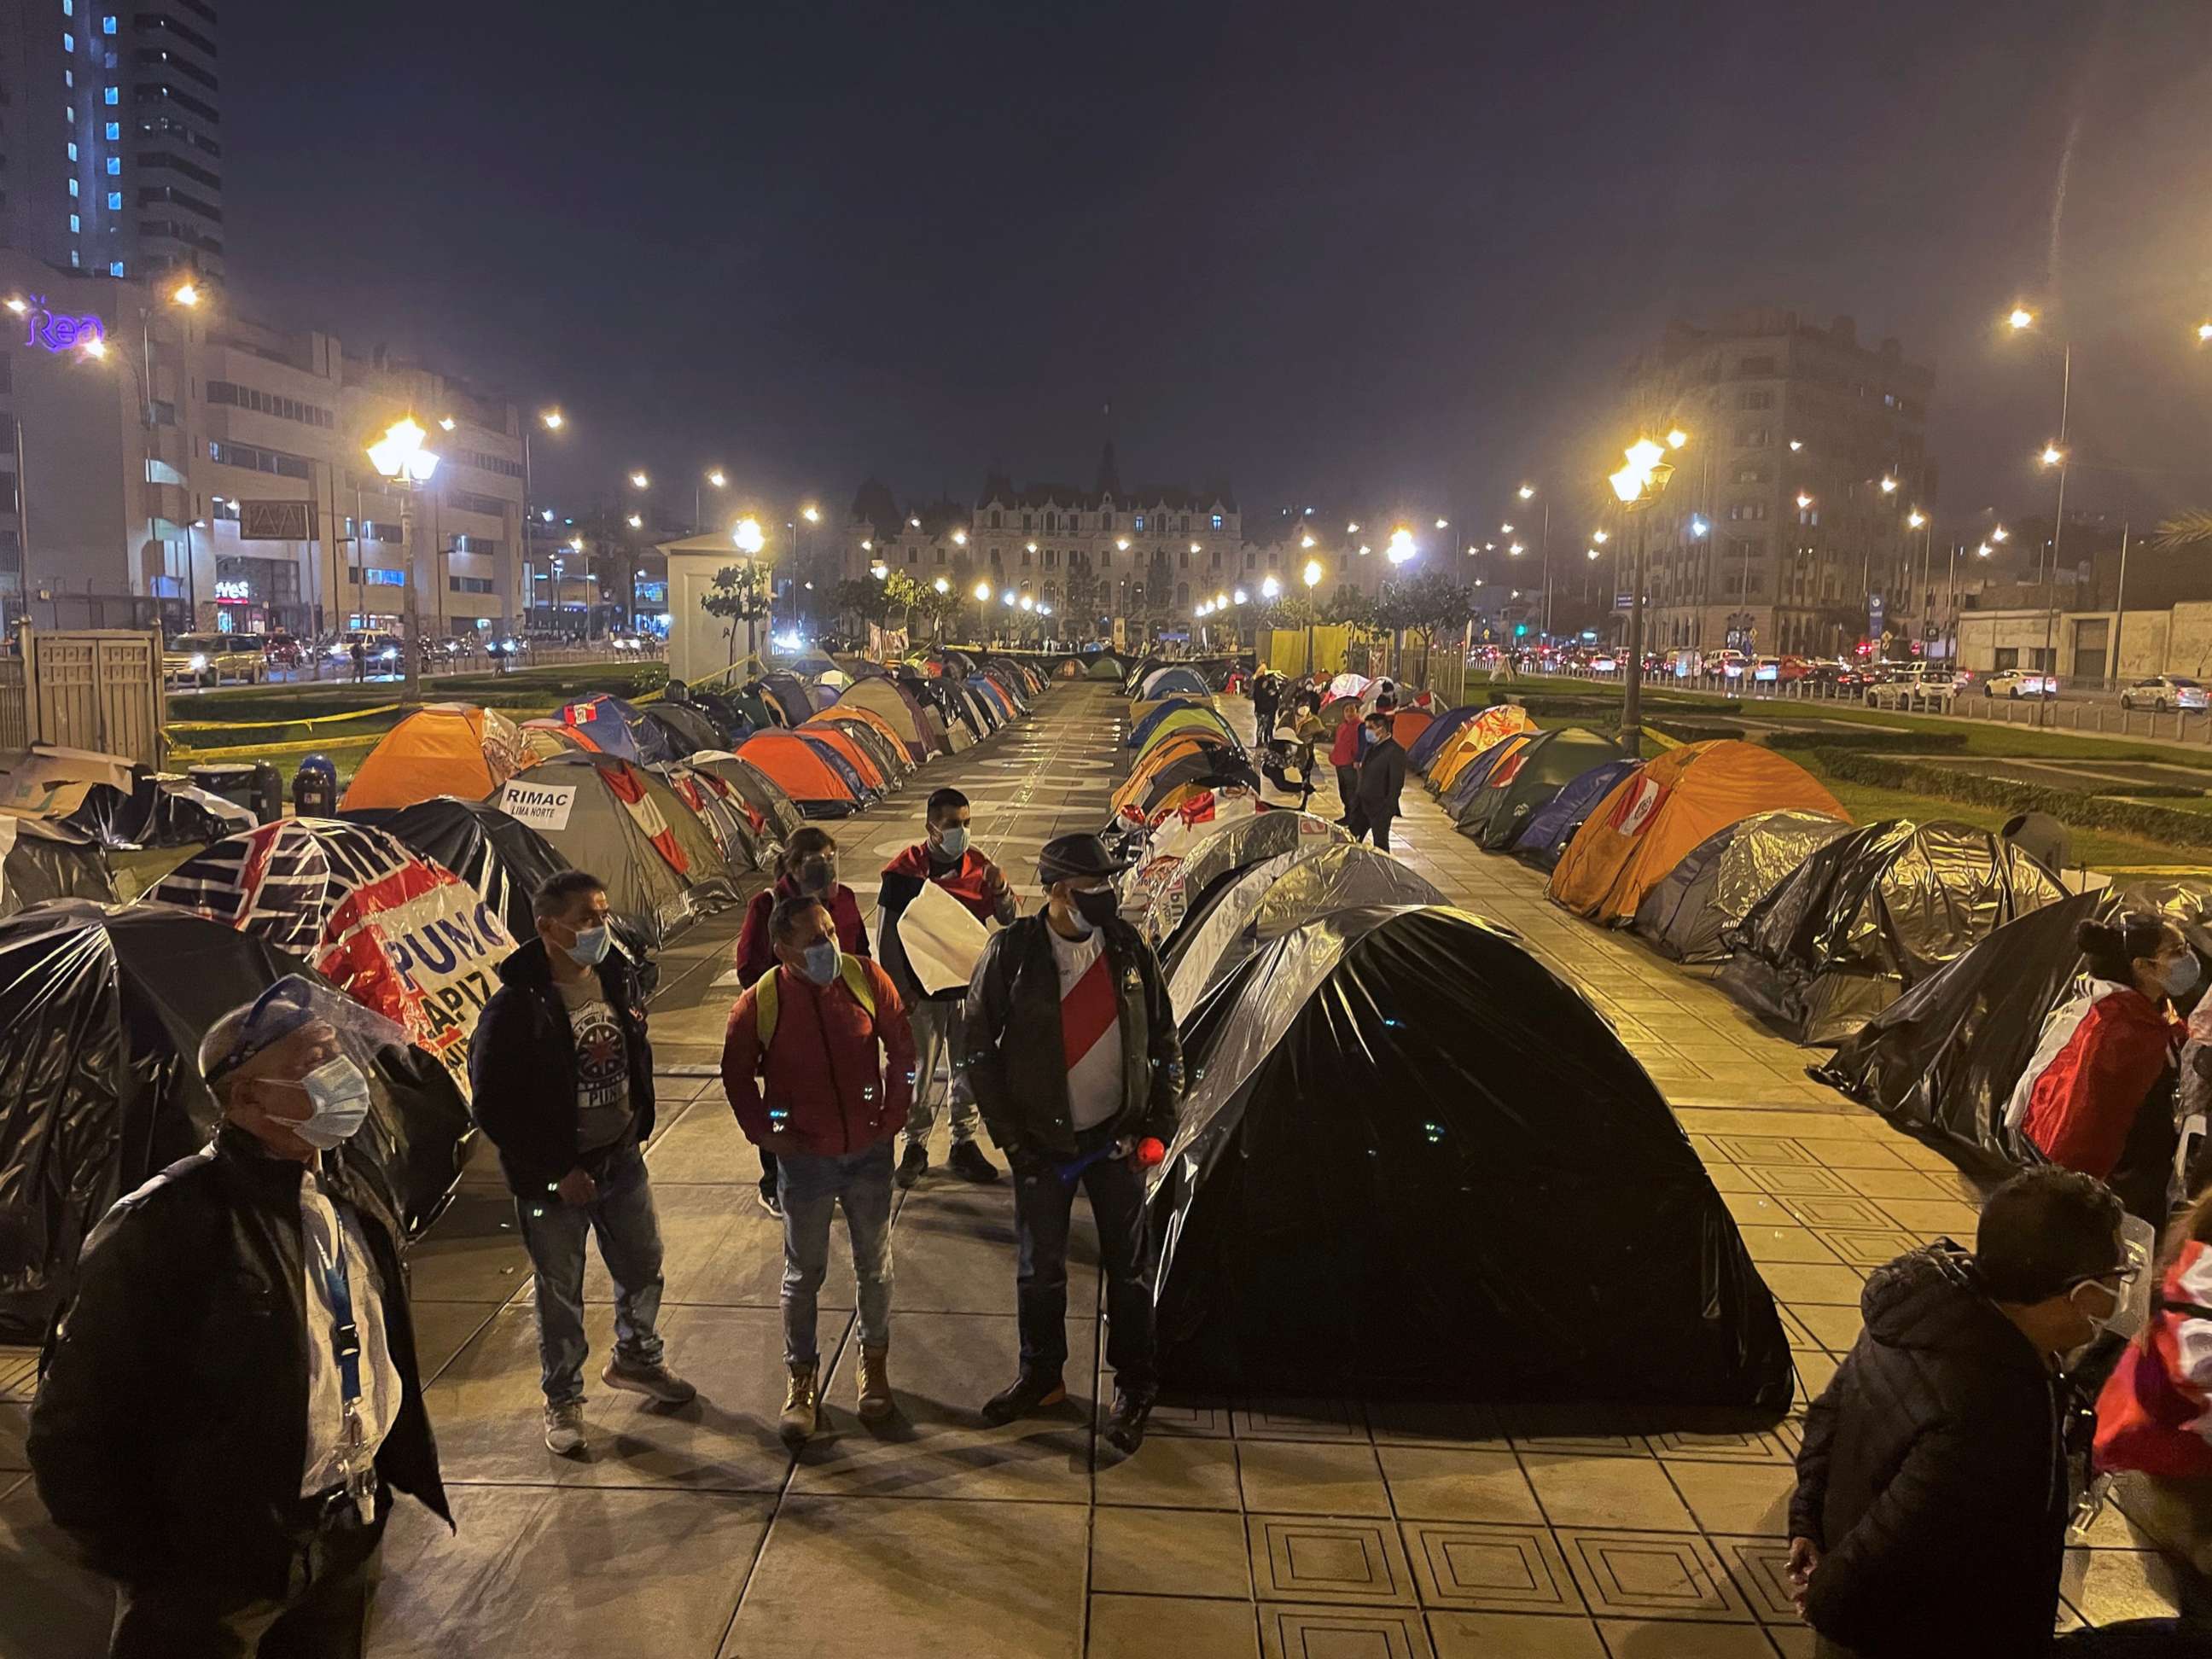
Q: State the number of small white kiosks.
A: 1